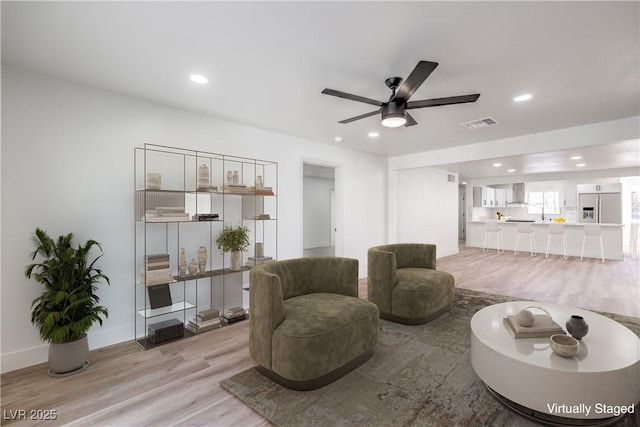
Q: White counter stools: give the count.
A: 4